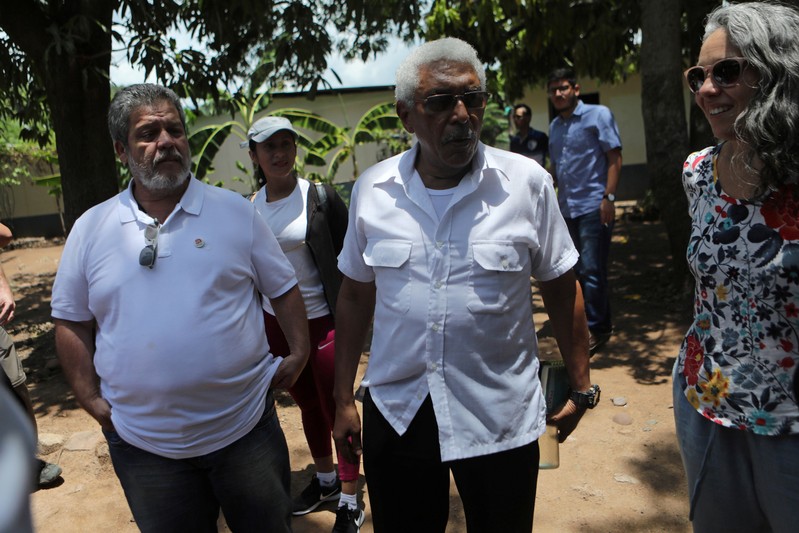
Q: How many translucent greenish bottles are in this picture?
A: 1